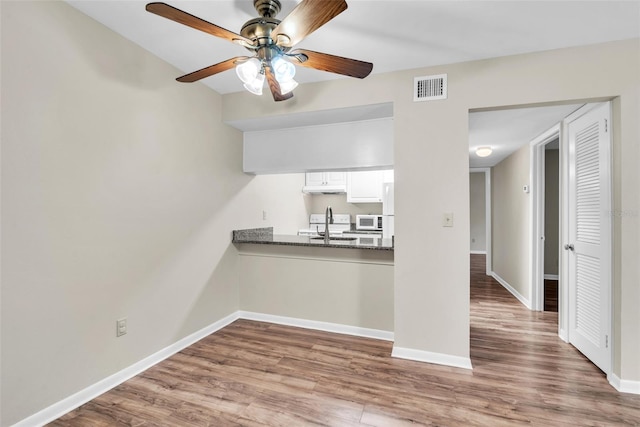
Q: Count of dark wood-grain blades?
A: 5